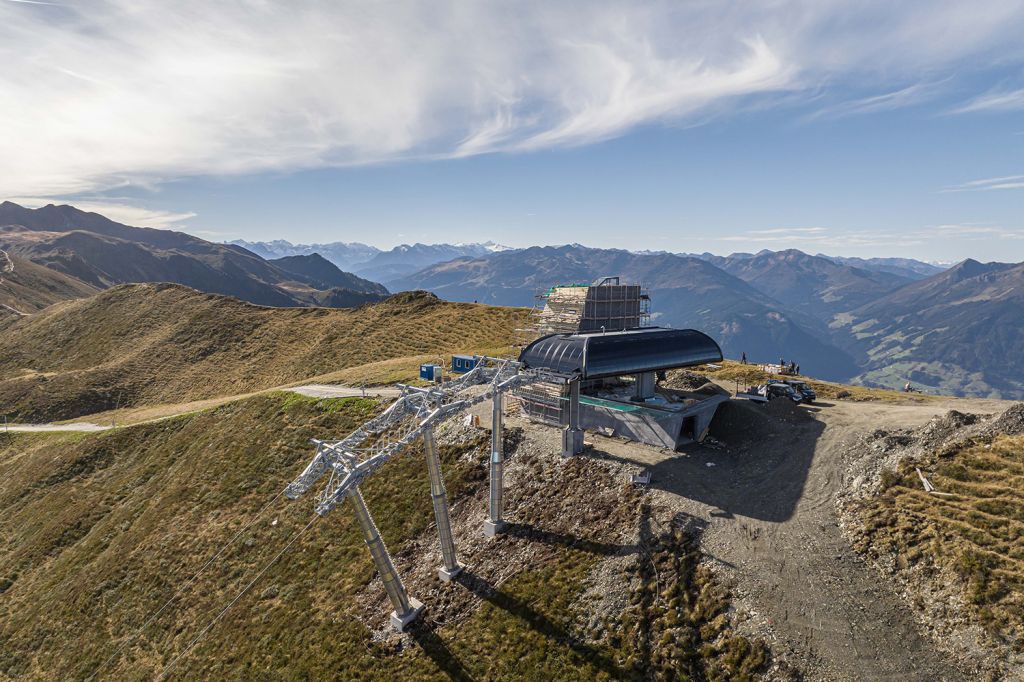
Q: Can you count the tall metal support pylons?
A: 3